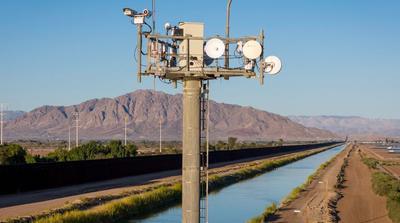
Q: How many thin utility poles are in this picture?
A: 5